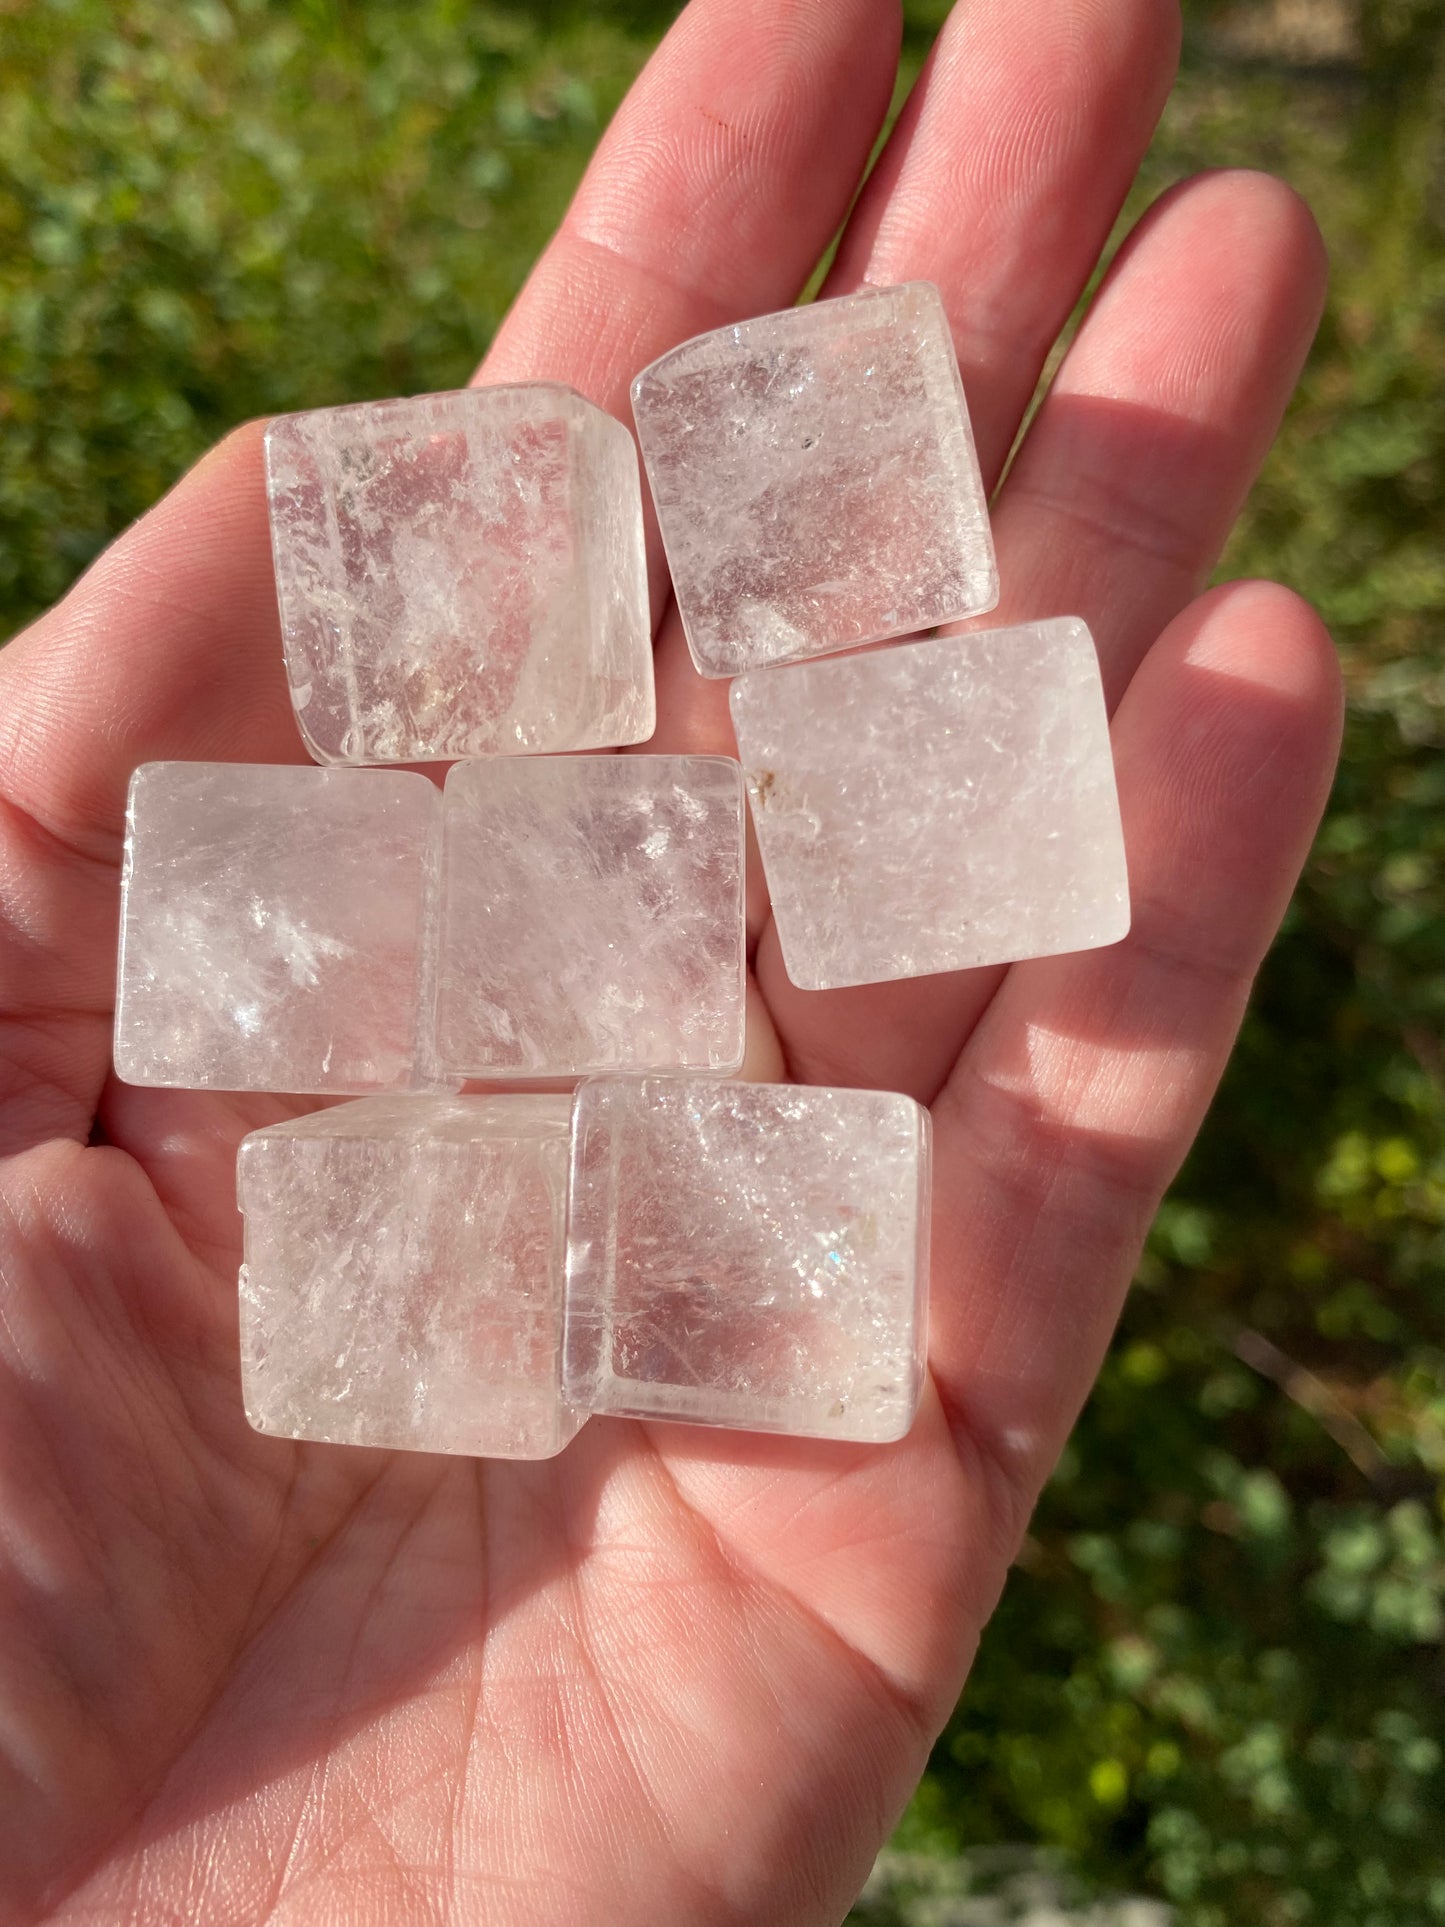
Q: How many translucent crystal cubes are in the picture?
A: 7